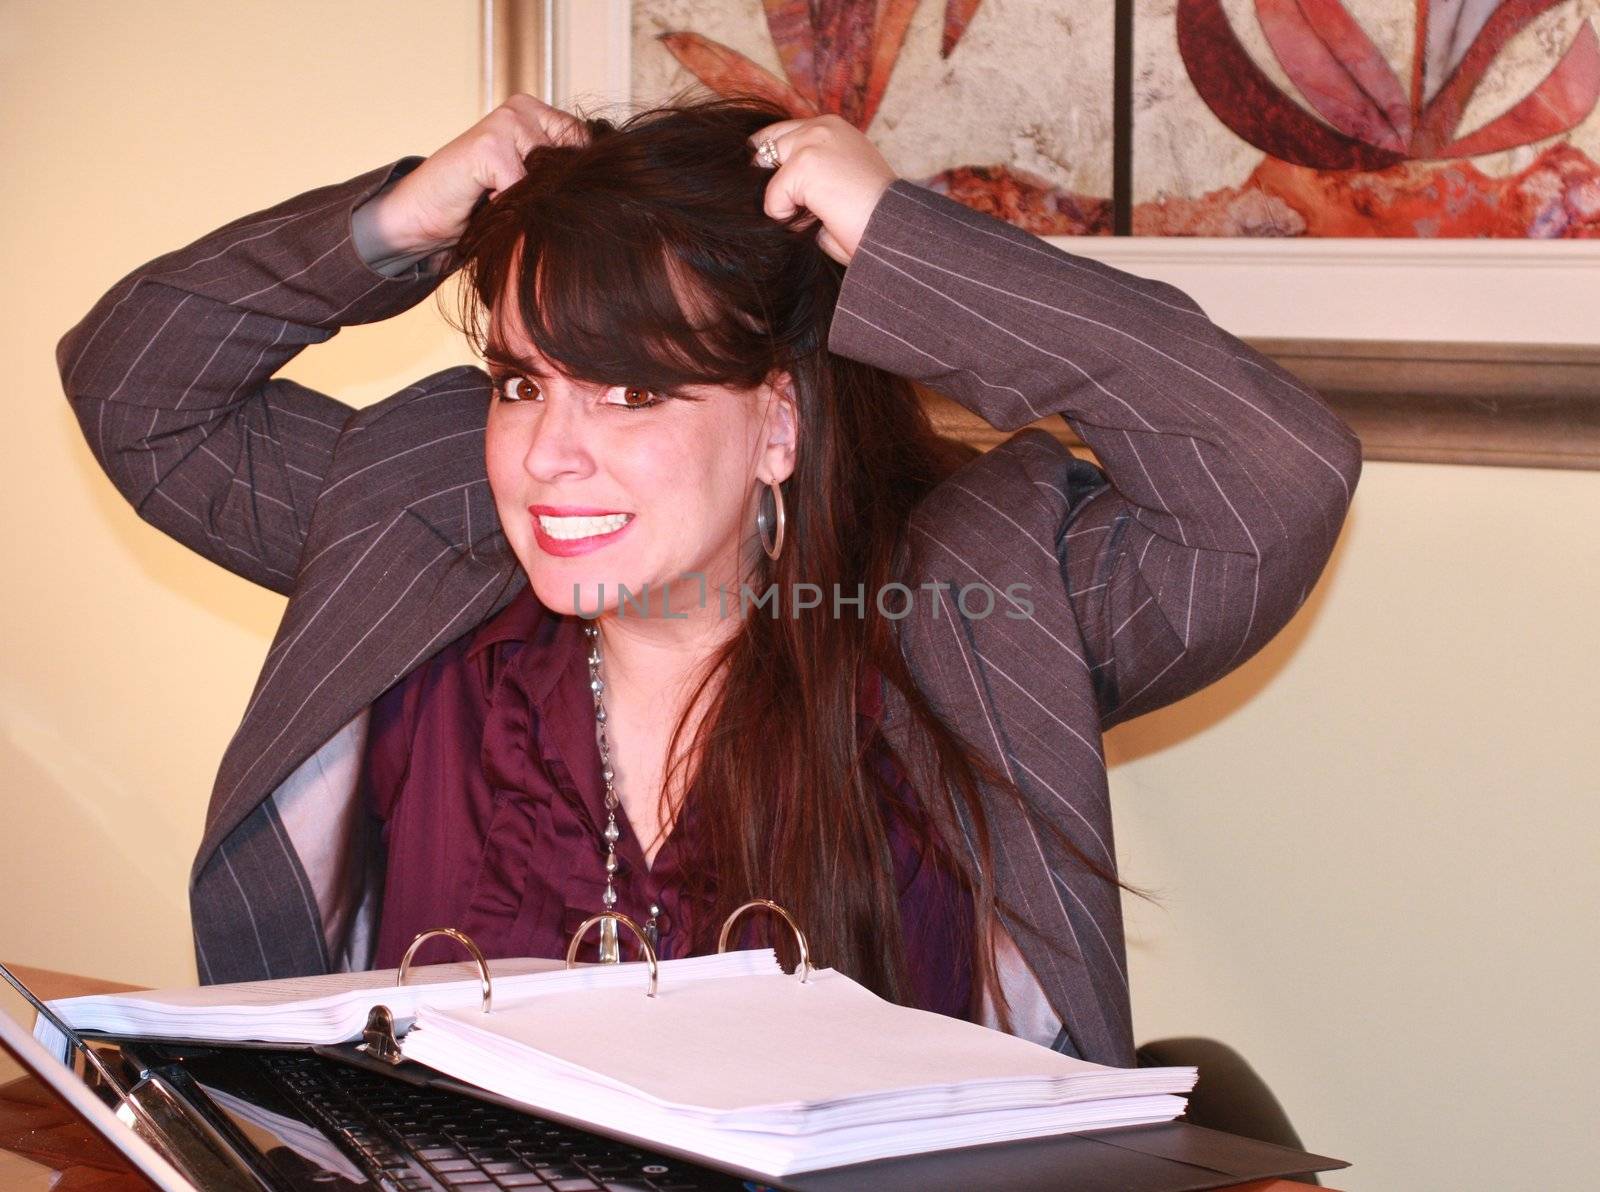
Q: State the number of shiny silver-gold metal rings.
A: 3